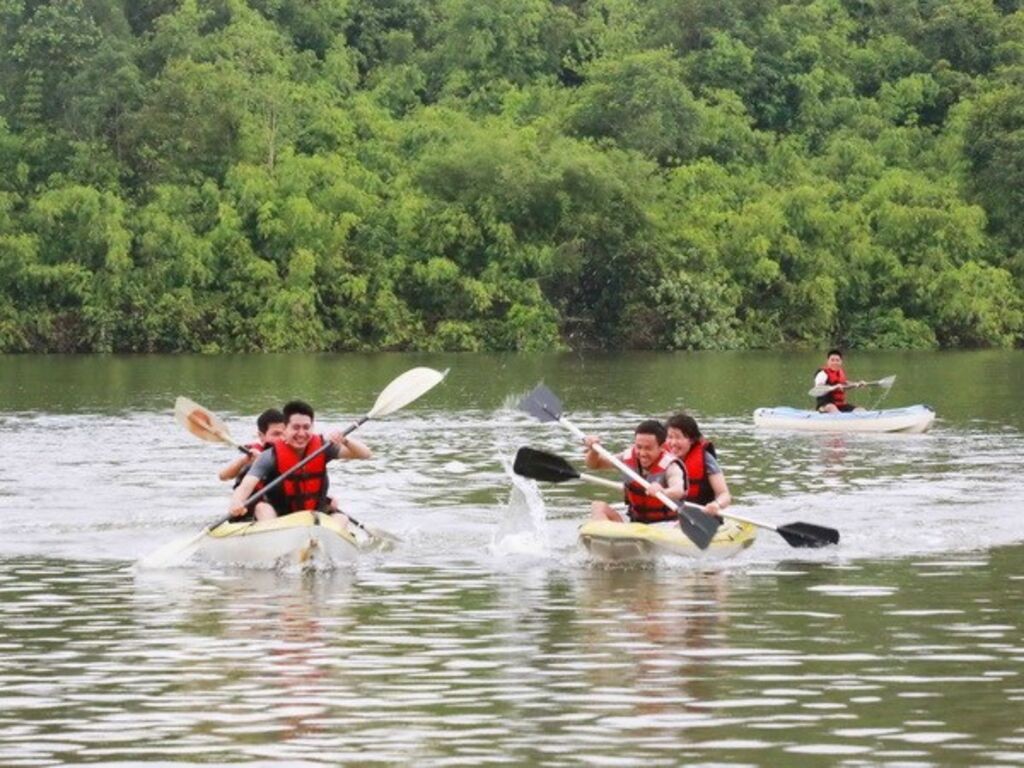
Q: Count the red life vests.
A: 5